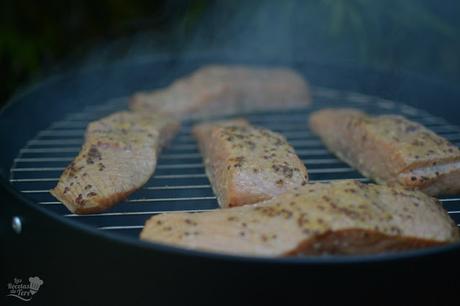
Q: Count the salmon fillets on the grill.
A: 5